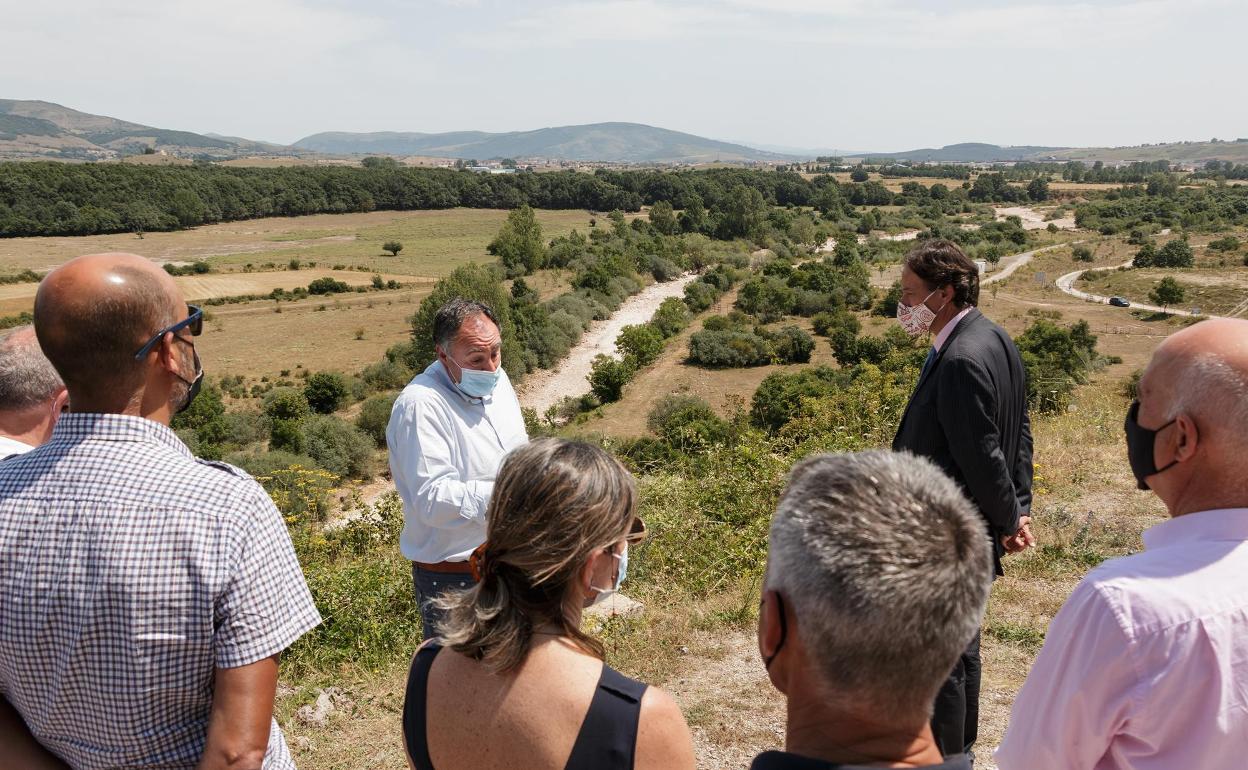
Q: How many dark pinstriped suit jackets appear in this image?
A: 1